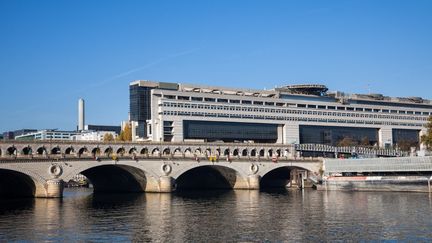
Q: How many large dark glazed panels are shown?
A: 3